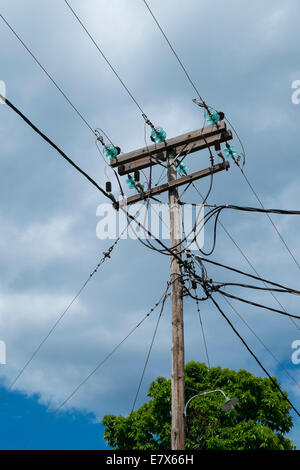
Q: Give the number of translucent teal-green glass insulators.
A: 6